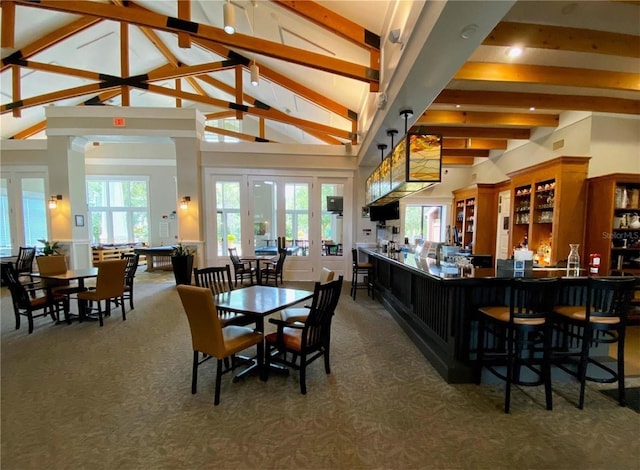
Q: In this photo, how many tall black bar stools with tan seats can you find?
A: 3